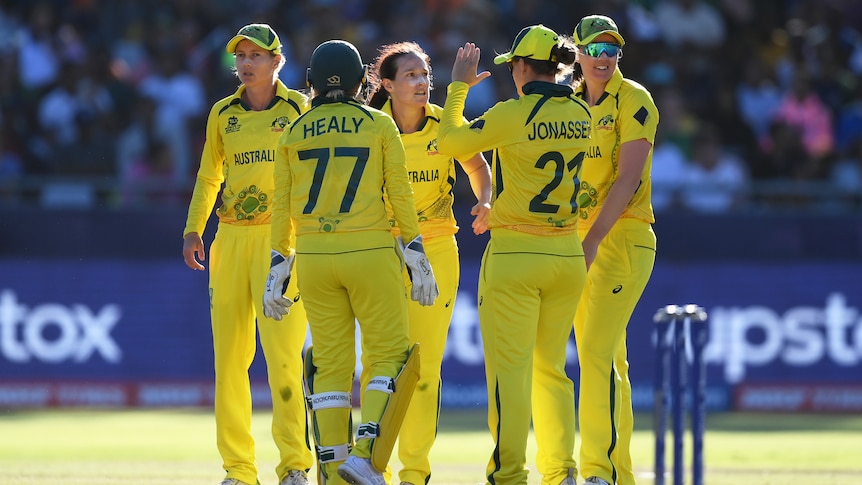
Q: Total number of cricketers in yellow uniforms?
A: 5